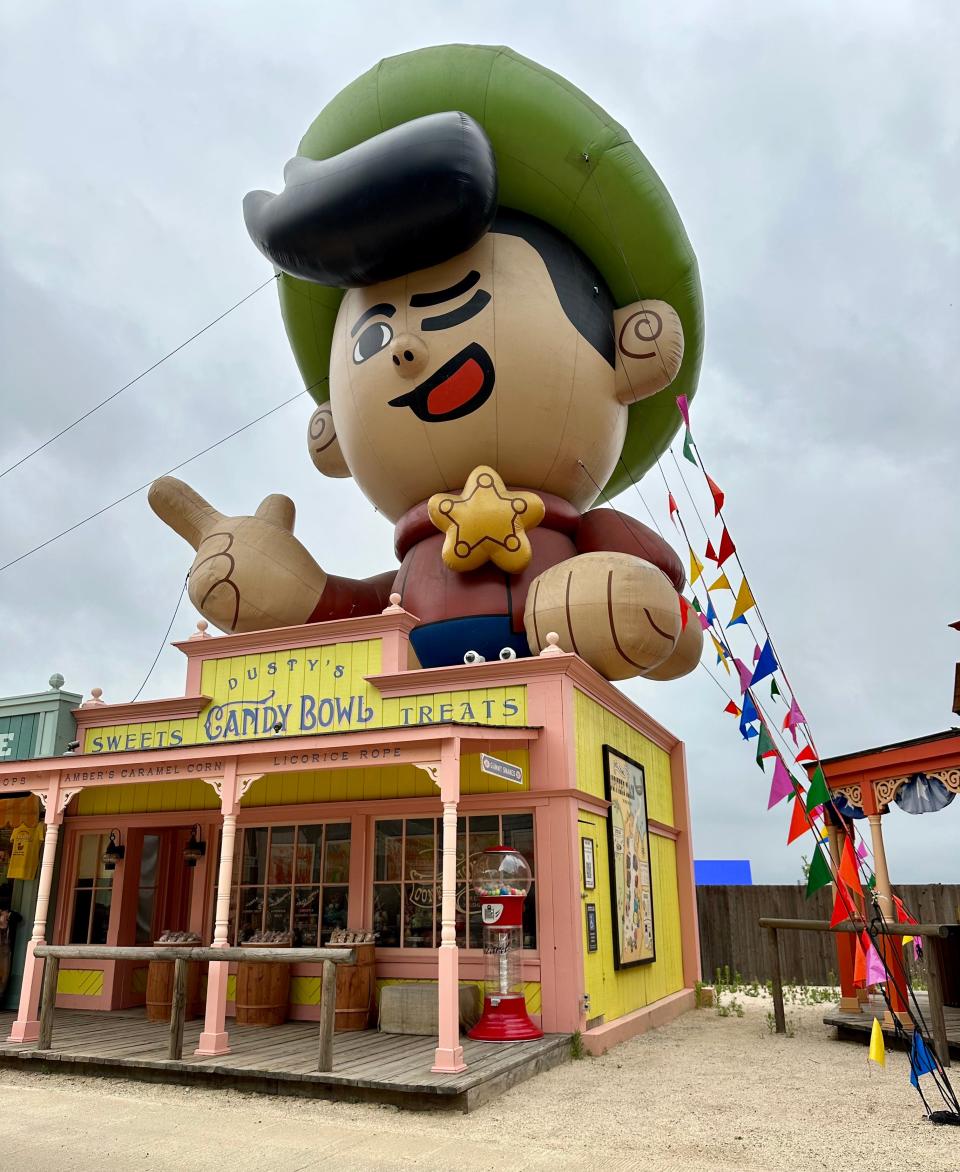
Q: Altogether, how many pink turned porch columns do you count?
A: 3